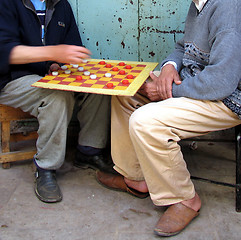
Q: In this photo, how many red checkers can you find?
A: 10